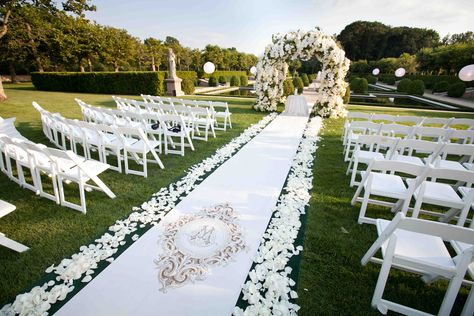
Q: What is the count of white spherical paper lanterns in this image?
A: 5